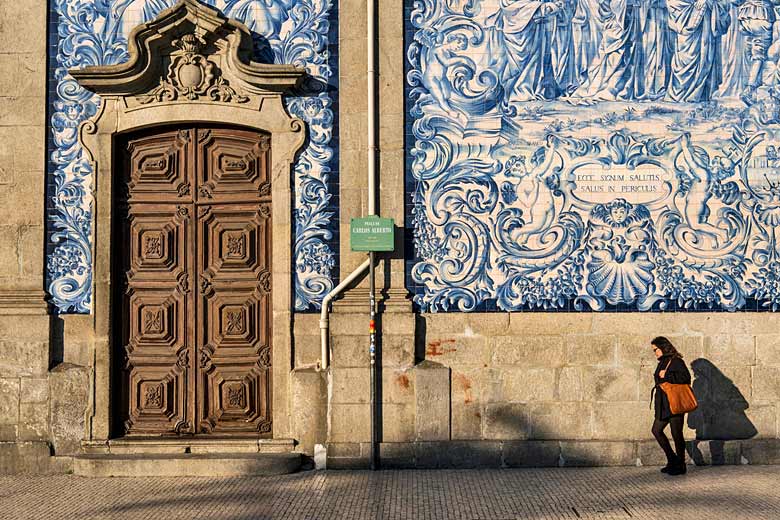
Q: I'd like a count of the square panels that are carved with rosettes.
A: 6